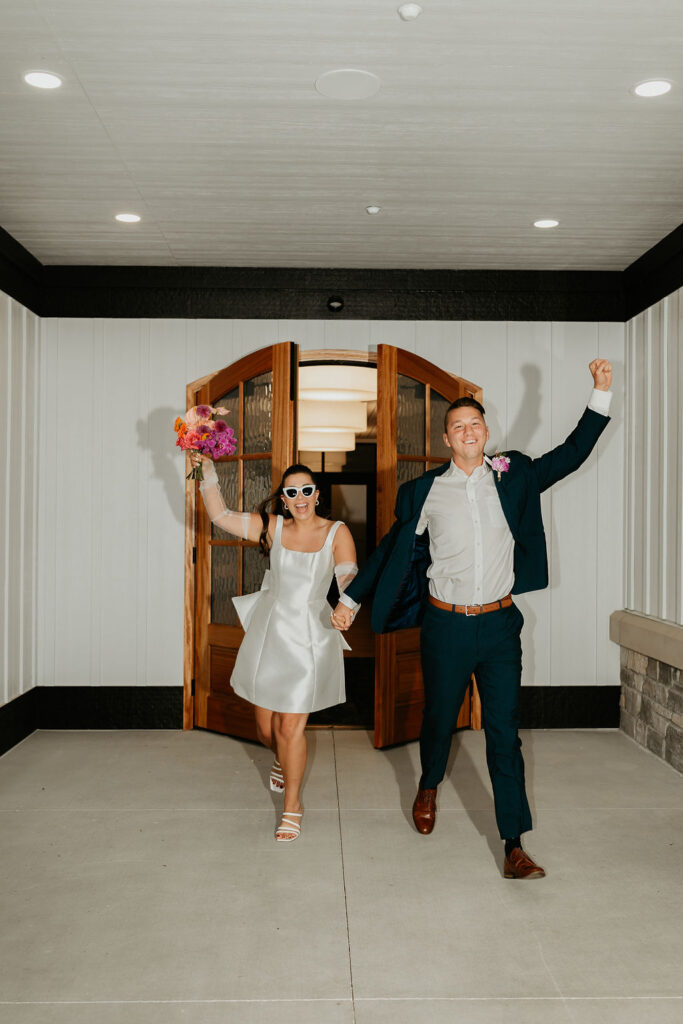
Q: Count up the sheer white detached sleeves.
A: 2